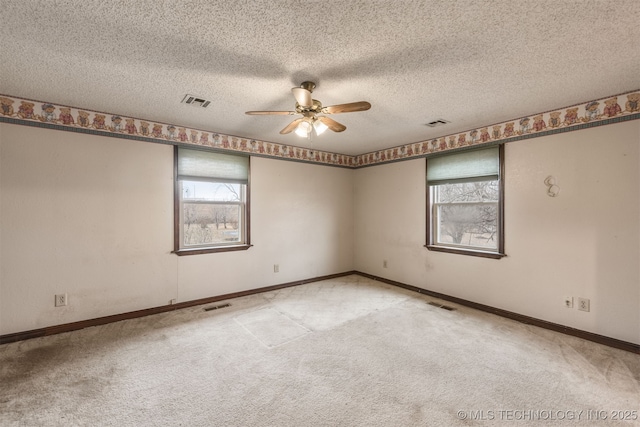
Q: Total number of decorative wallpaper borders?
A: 1